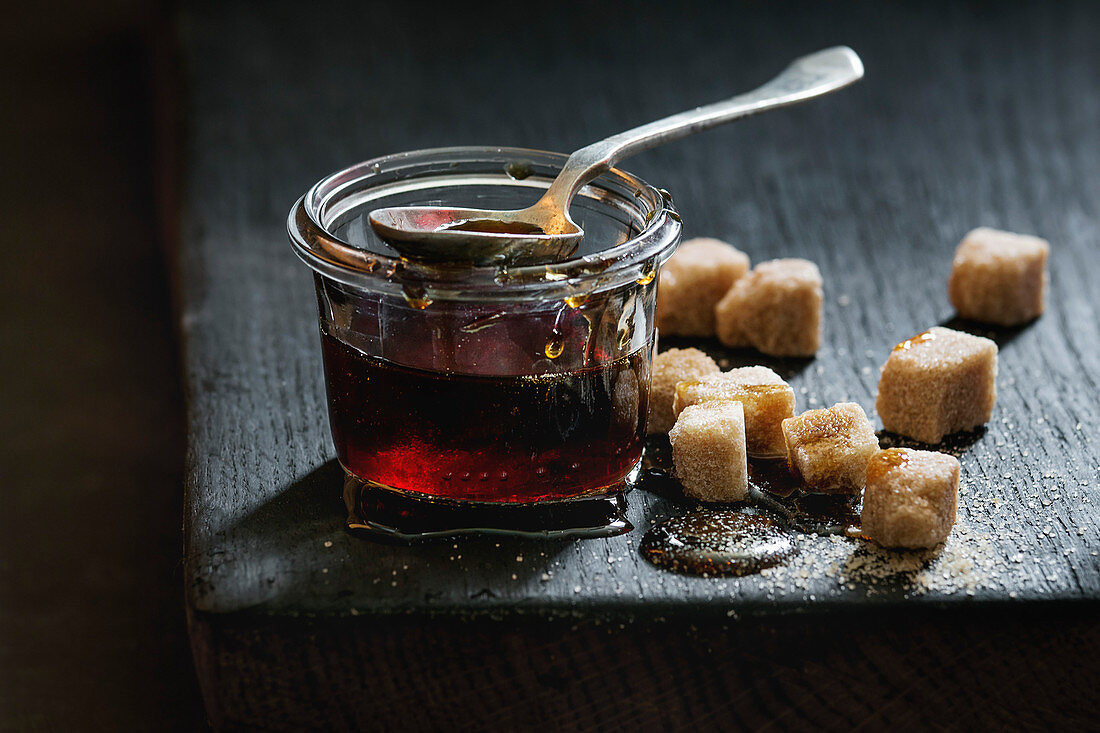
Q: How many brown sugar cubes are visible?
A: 9